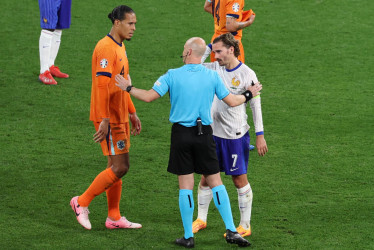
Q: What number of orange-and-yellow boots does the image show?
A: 2